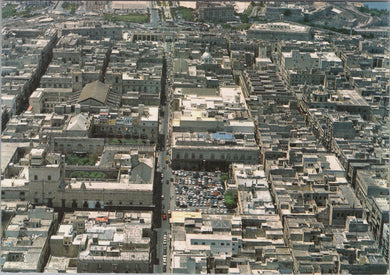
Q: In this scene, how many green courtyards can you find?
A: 3